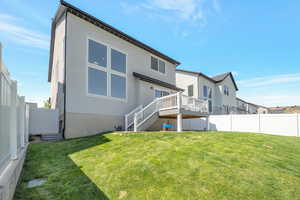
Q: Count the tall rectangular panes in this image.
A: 4